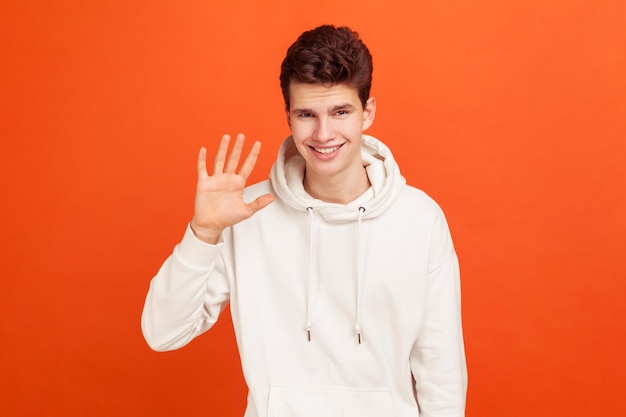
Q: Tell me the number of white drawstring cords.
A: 2